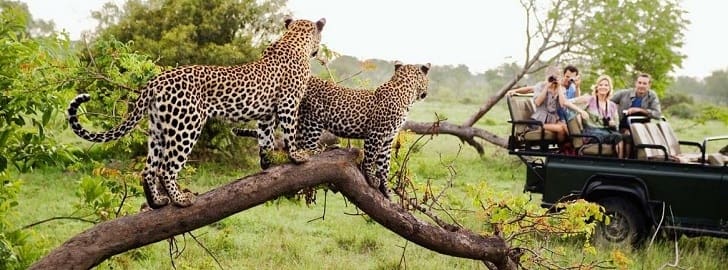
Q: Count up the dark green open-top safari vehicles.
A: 1